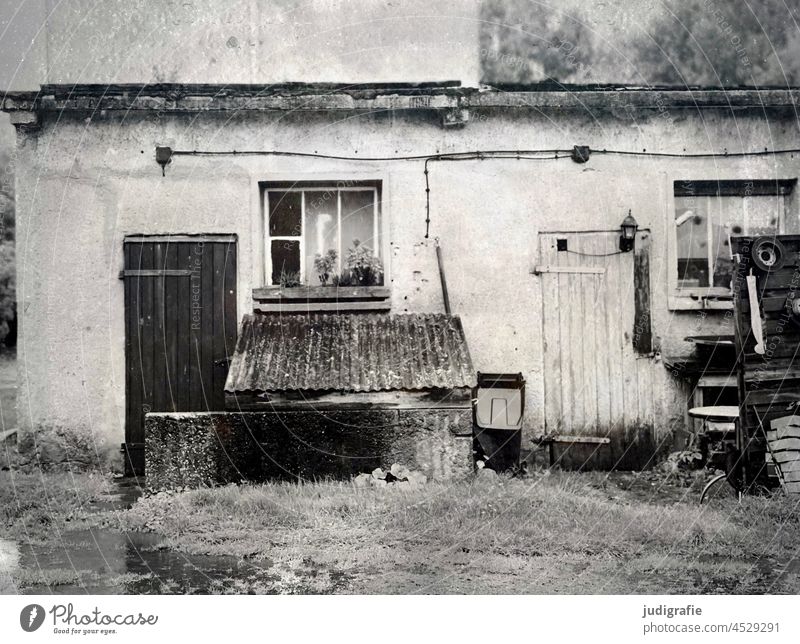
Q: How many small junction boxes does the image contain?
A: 2